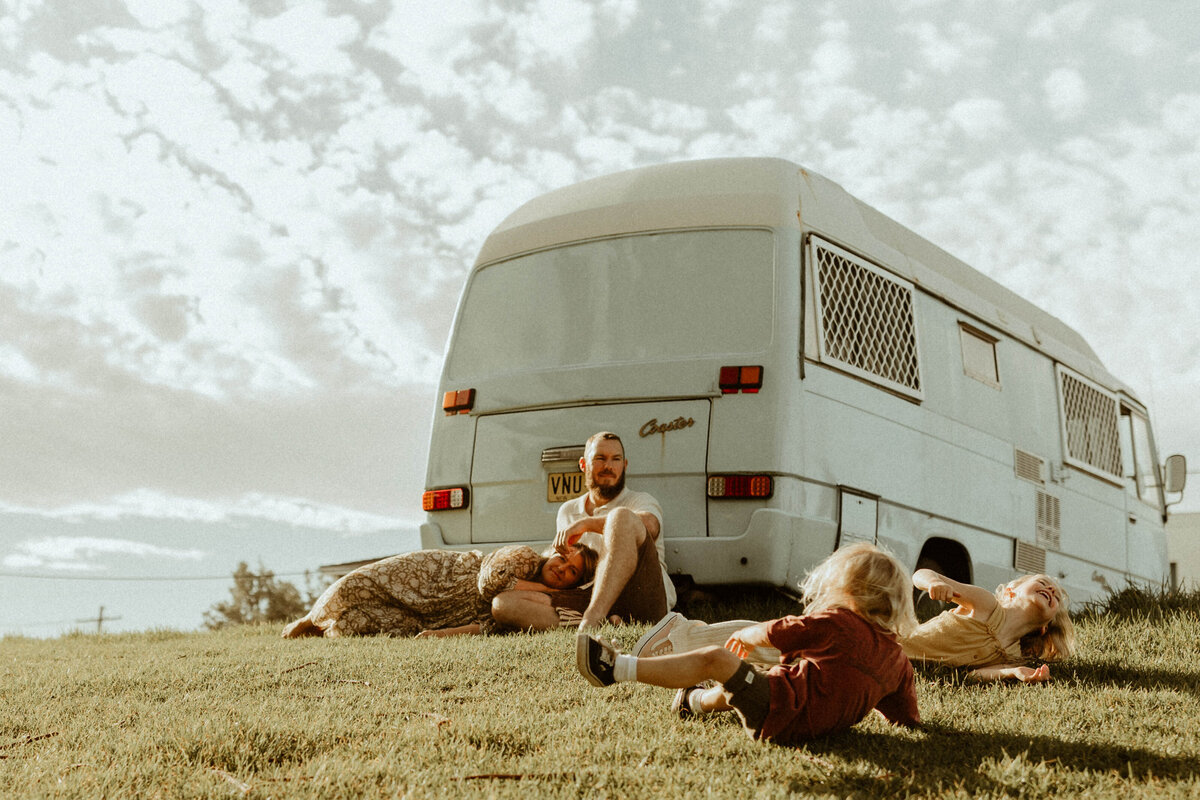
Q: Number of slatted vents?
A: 3